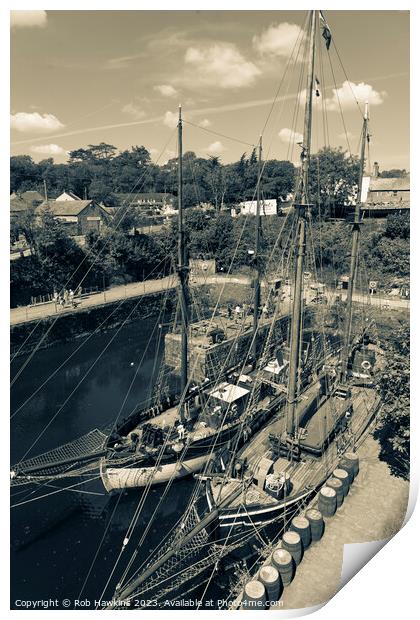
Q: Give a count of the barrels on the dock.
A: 11